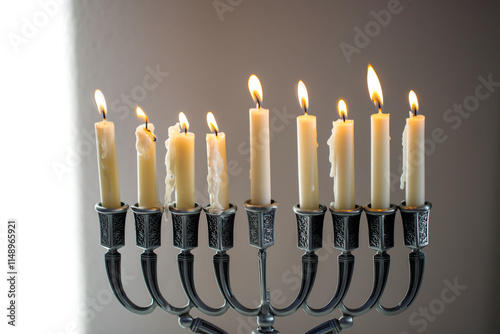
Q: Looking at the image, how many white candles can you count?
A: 9